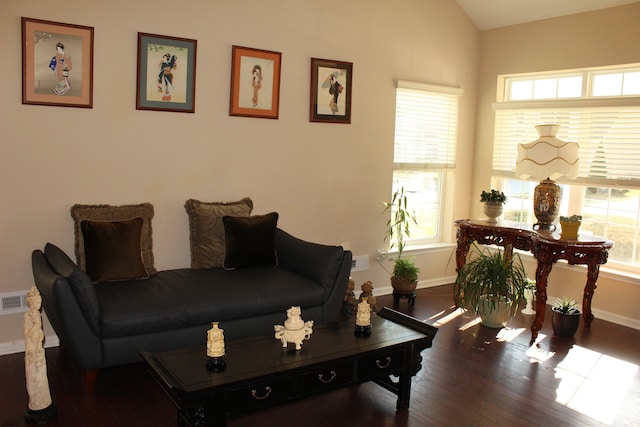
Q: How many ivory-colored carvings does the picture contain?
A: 4